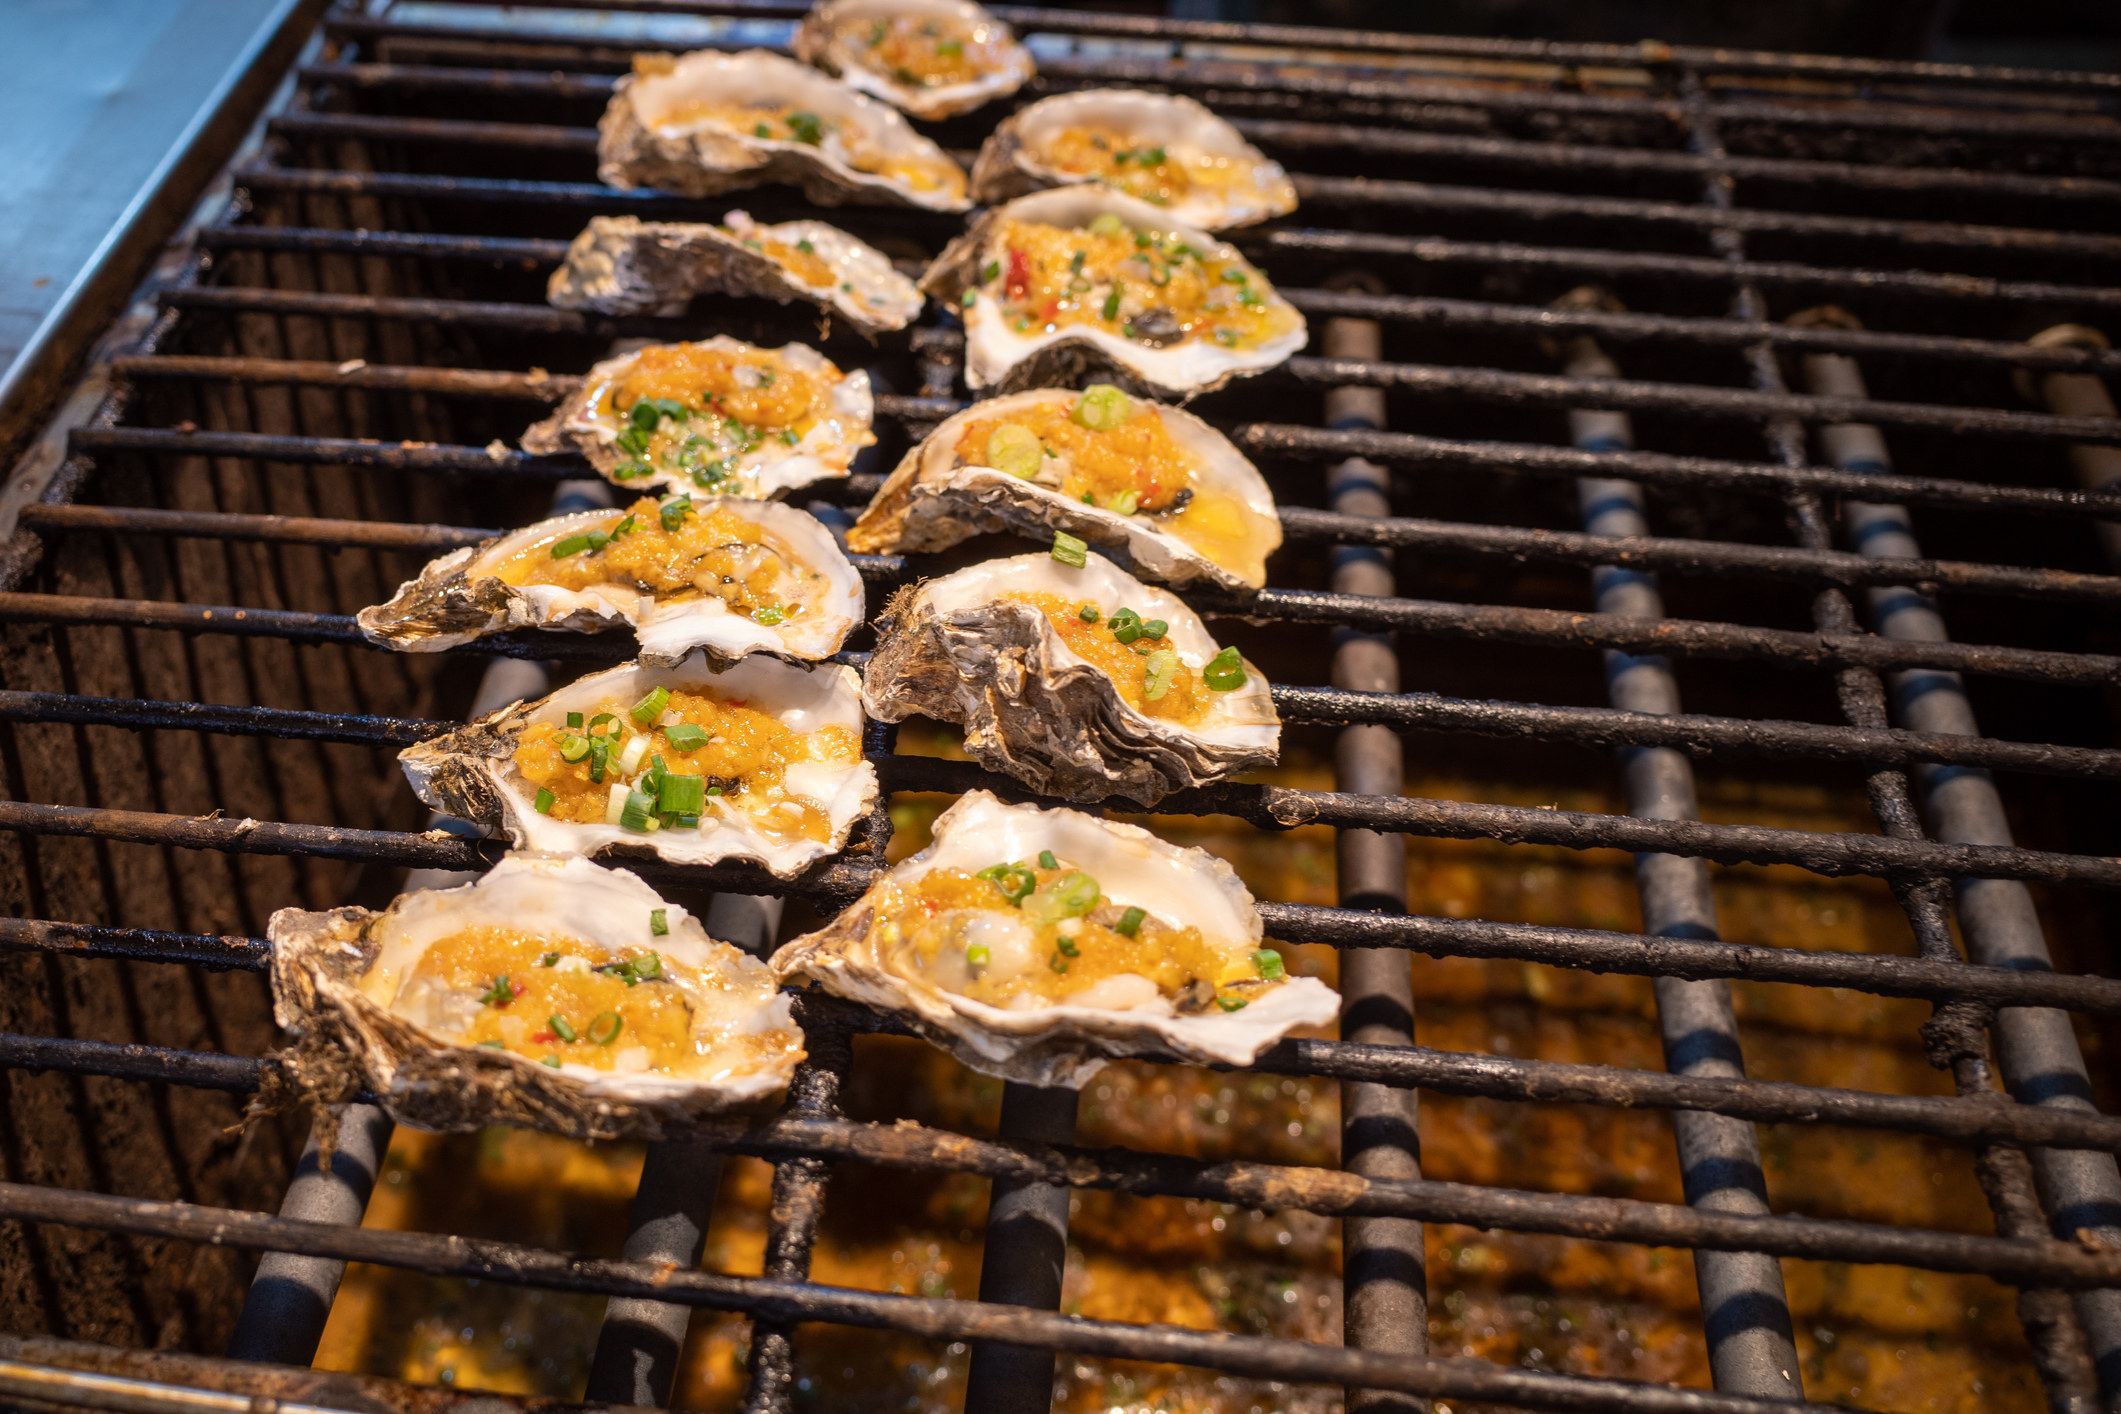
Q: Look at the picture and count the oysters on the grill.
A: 12